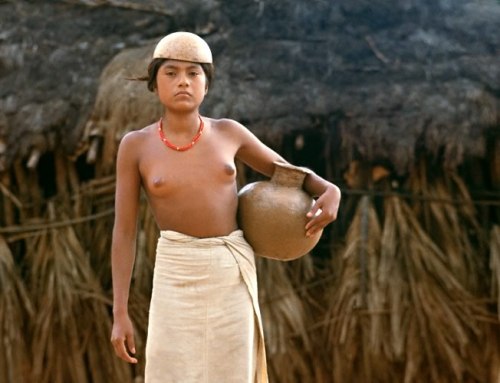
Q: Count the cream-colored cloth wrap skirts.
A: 1